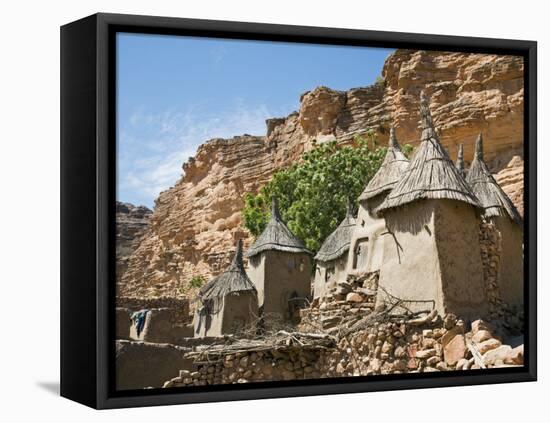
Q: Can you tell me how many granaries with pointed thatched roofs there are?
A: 7